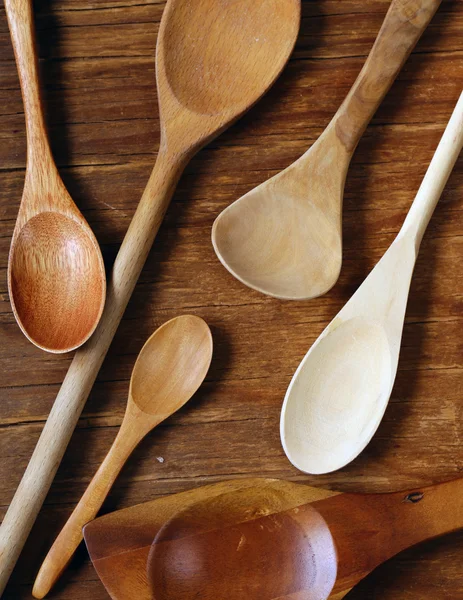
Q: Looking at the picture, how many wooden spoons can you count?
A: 6